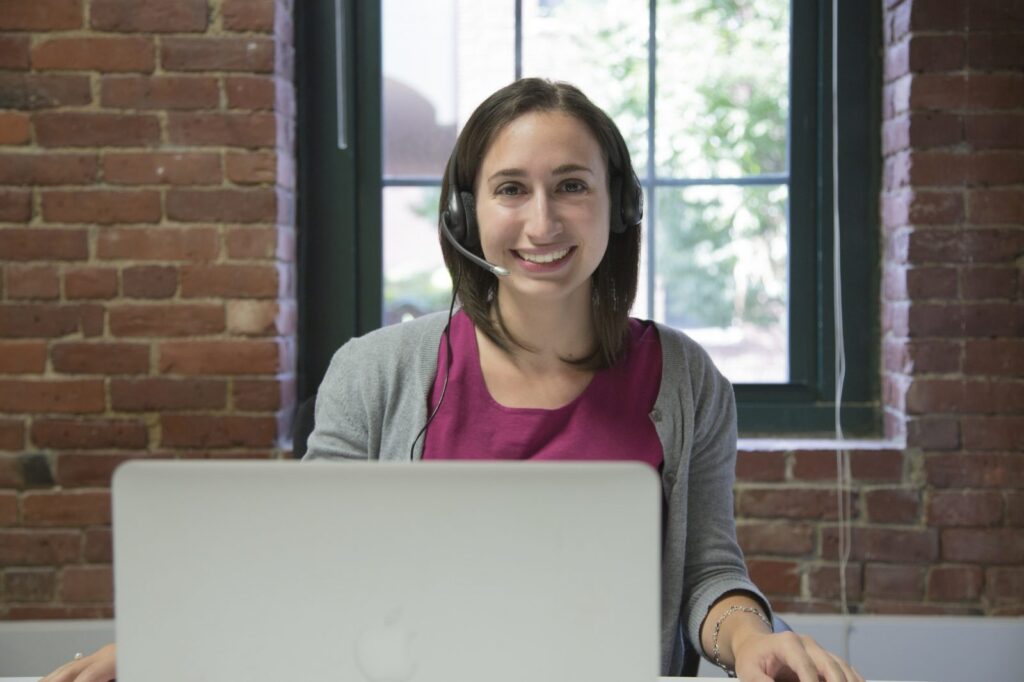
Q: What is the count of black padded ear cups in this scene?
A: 2